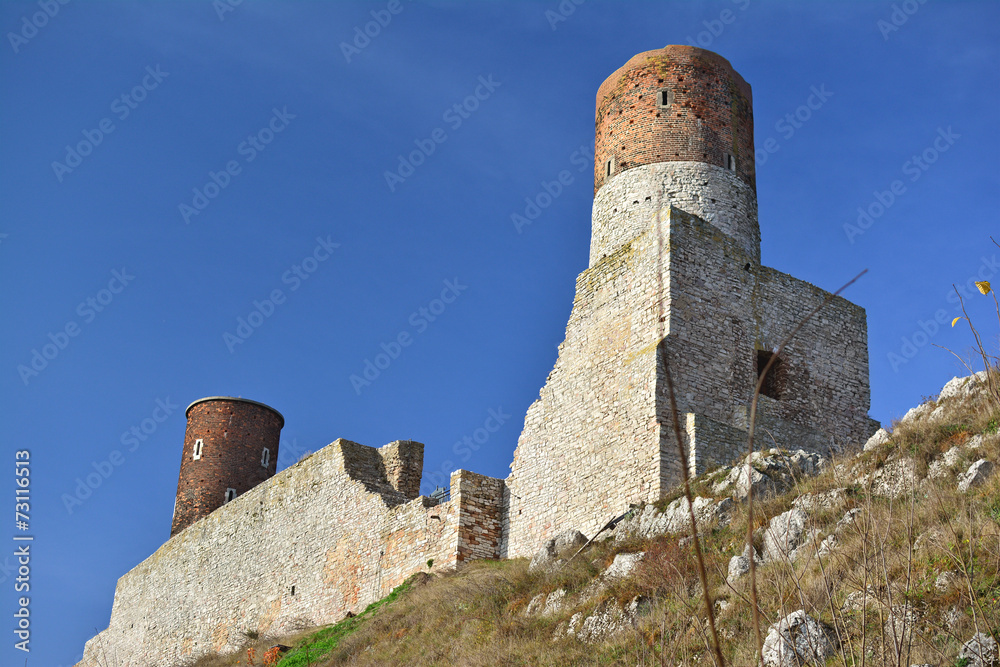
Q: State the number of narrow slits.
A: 6